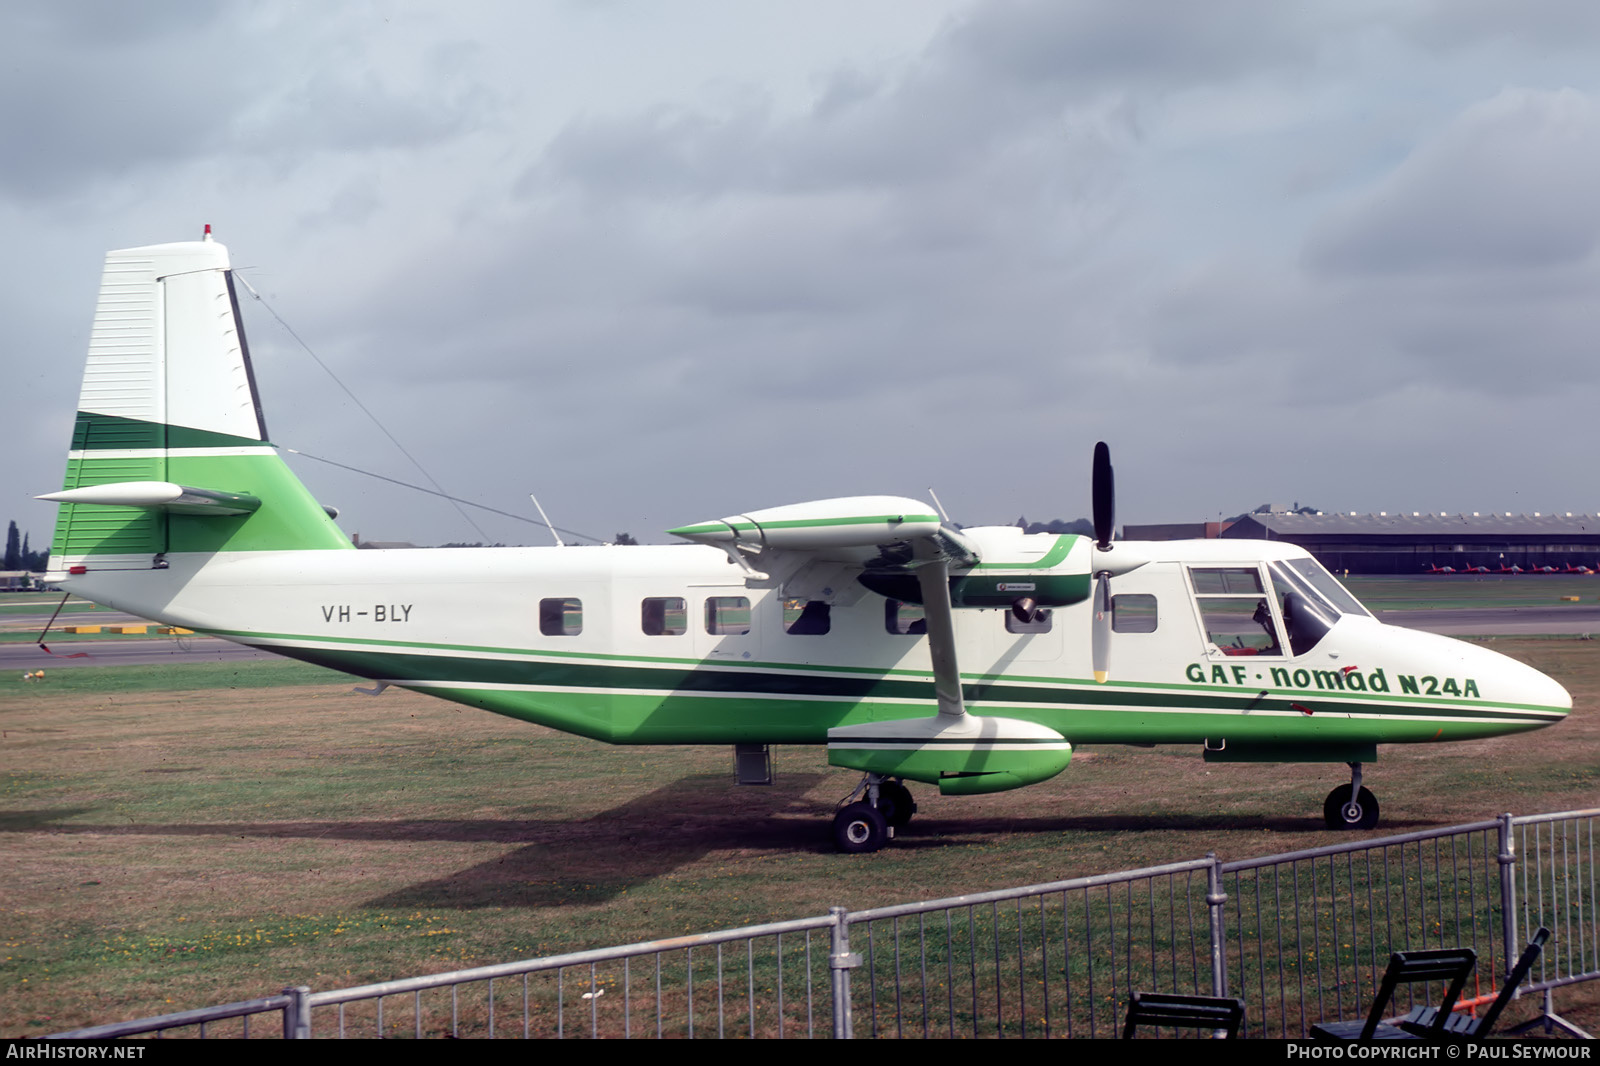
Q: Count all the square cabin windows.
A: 7